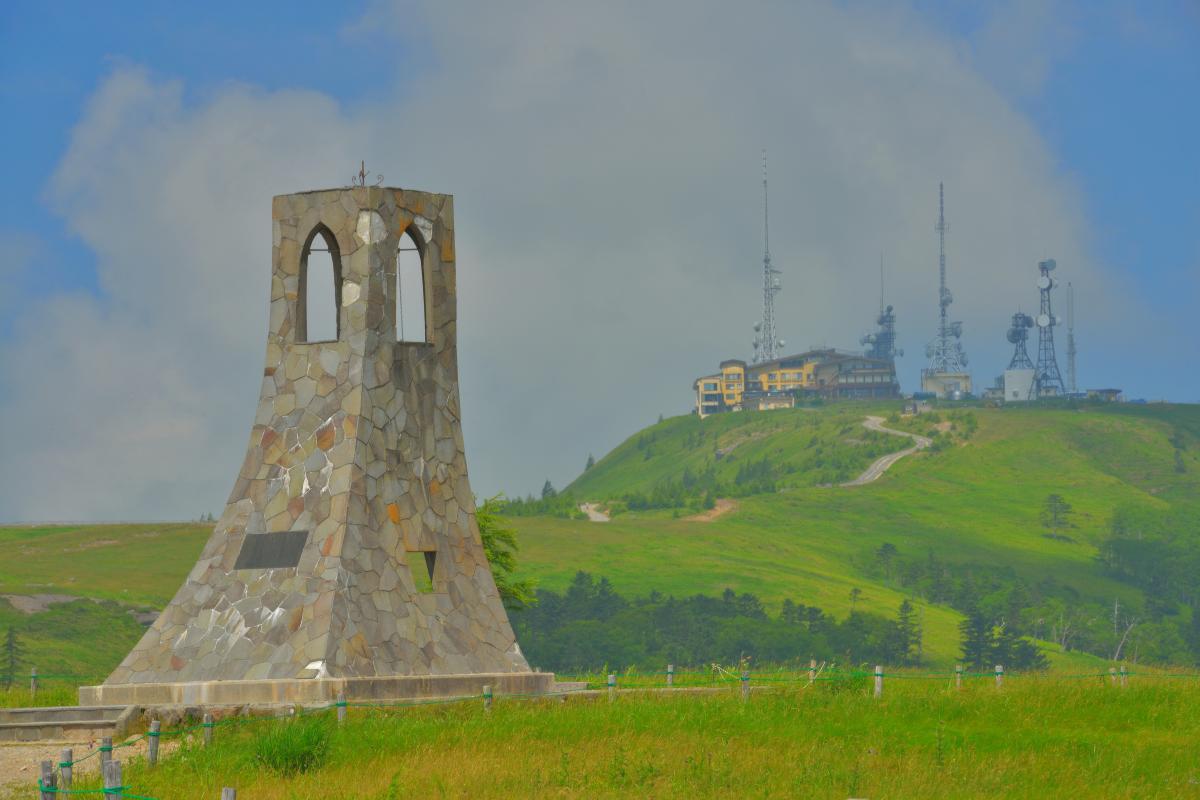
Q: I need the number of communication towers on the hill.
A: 6